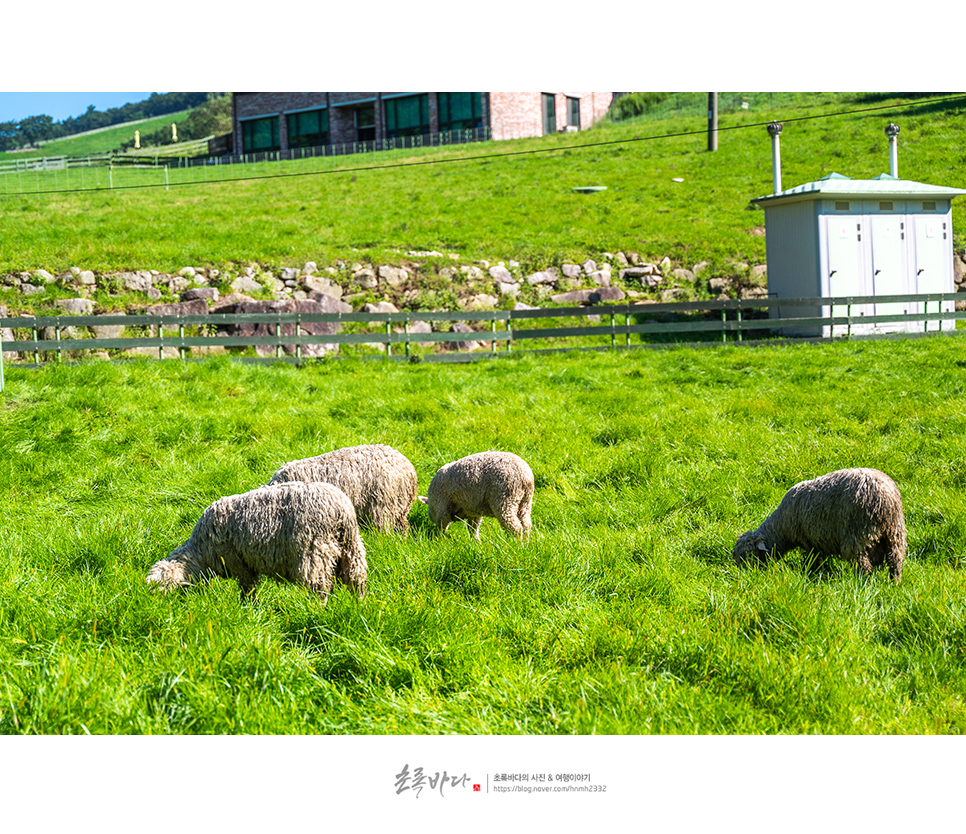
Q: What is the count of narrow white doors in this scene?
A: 3